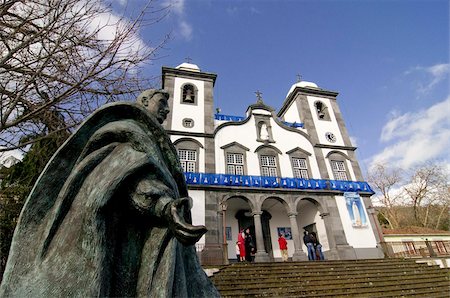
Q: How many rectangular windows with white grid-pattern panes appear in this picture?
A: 5